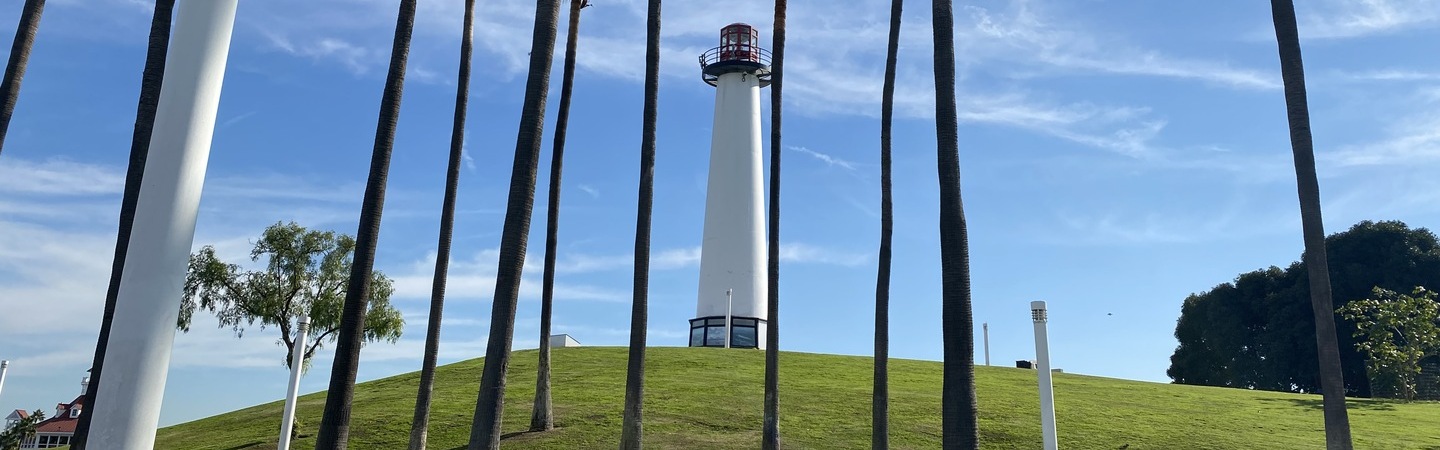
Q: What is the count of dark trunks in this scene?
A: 11